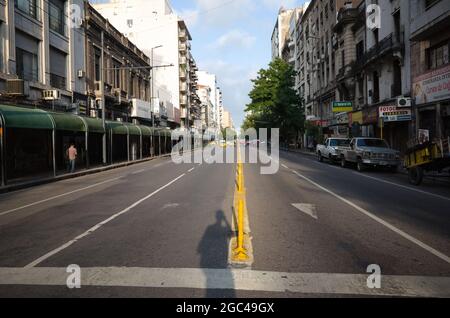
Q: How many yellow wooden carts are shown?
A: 1